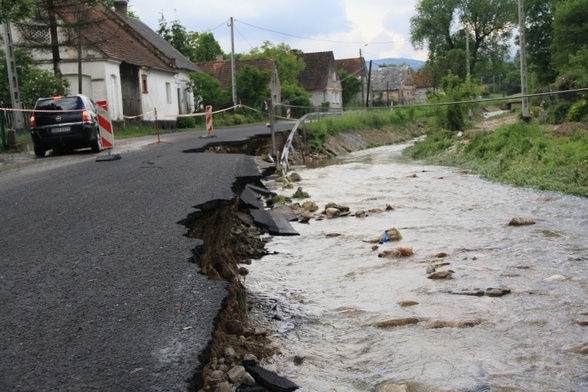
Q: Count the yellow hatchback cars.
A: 0